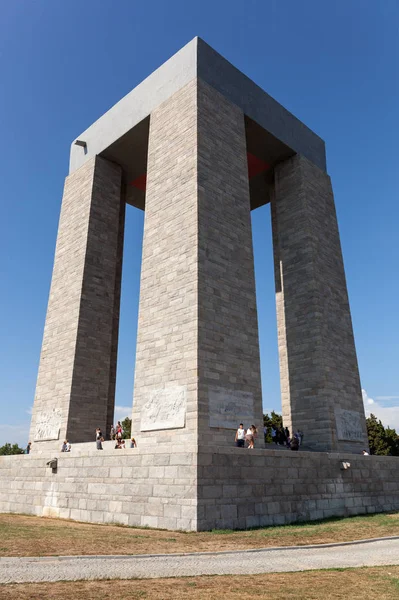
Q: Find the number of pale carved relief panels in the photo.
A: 4